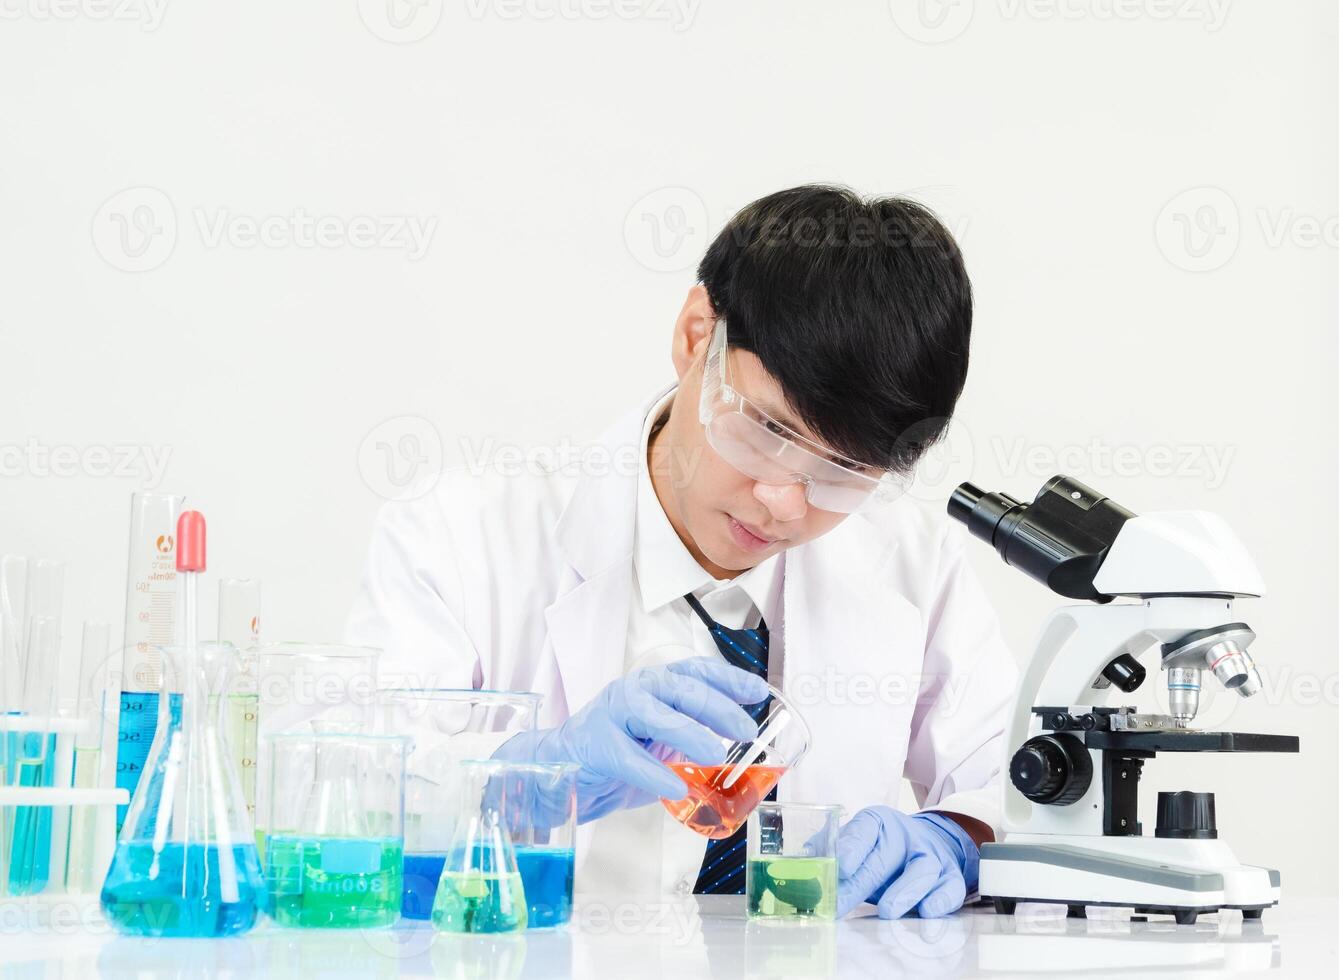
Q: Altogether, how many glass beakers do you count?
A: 6